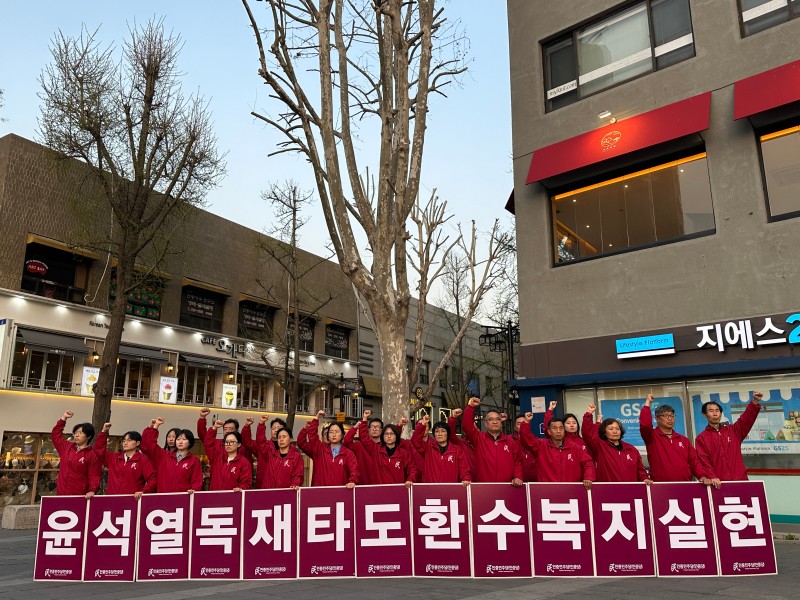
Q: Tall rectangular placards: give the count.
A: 13